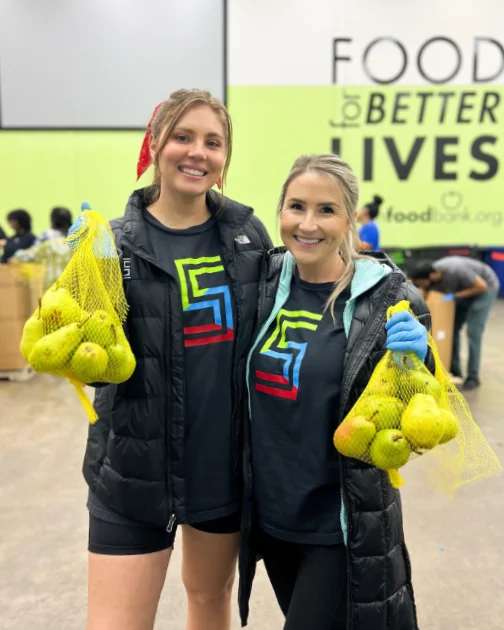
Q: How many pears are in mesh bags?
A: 13